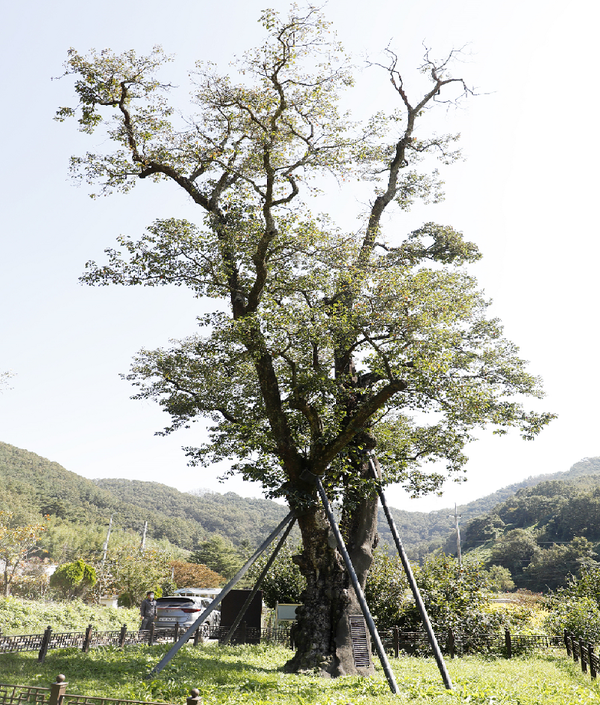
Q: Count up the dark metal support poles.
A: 4